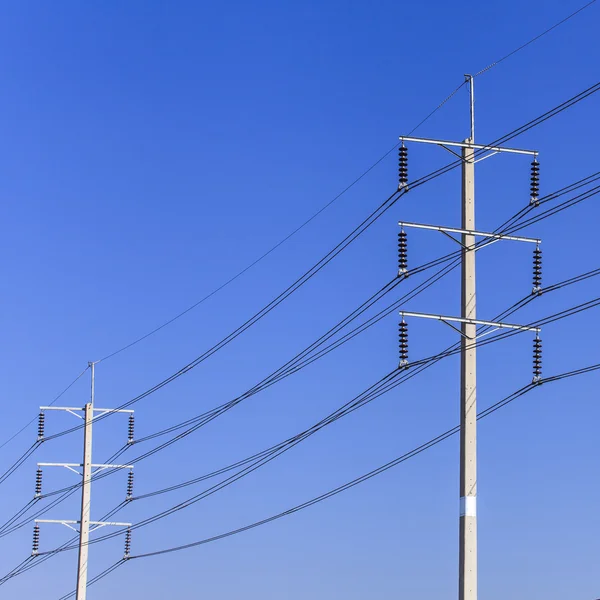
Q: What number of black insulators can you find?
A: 12